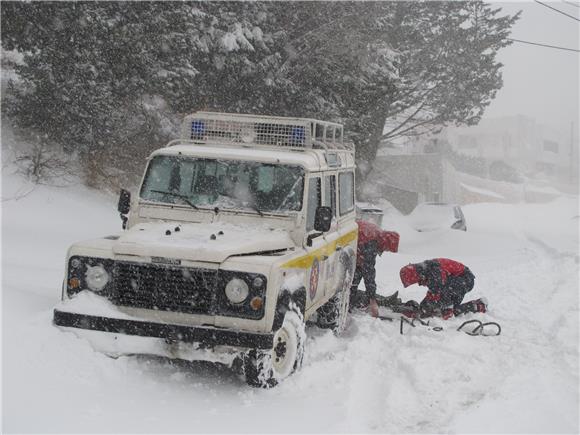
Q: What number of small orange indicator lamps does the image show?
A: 2